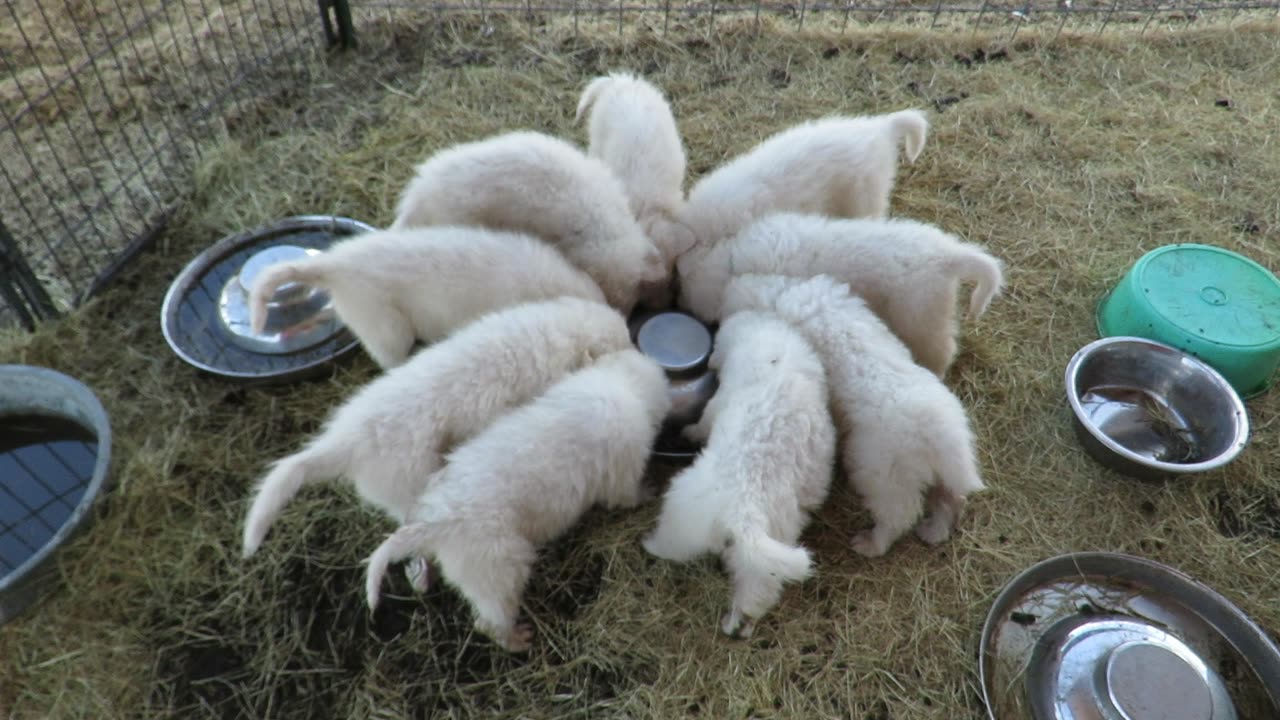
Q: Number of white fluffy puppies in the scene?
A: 9